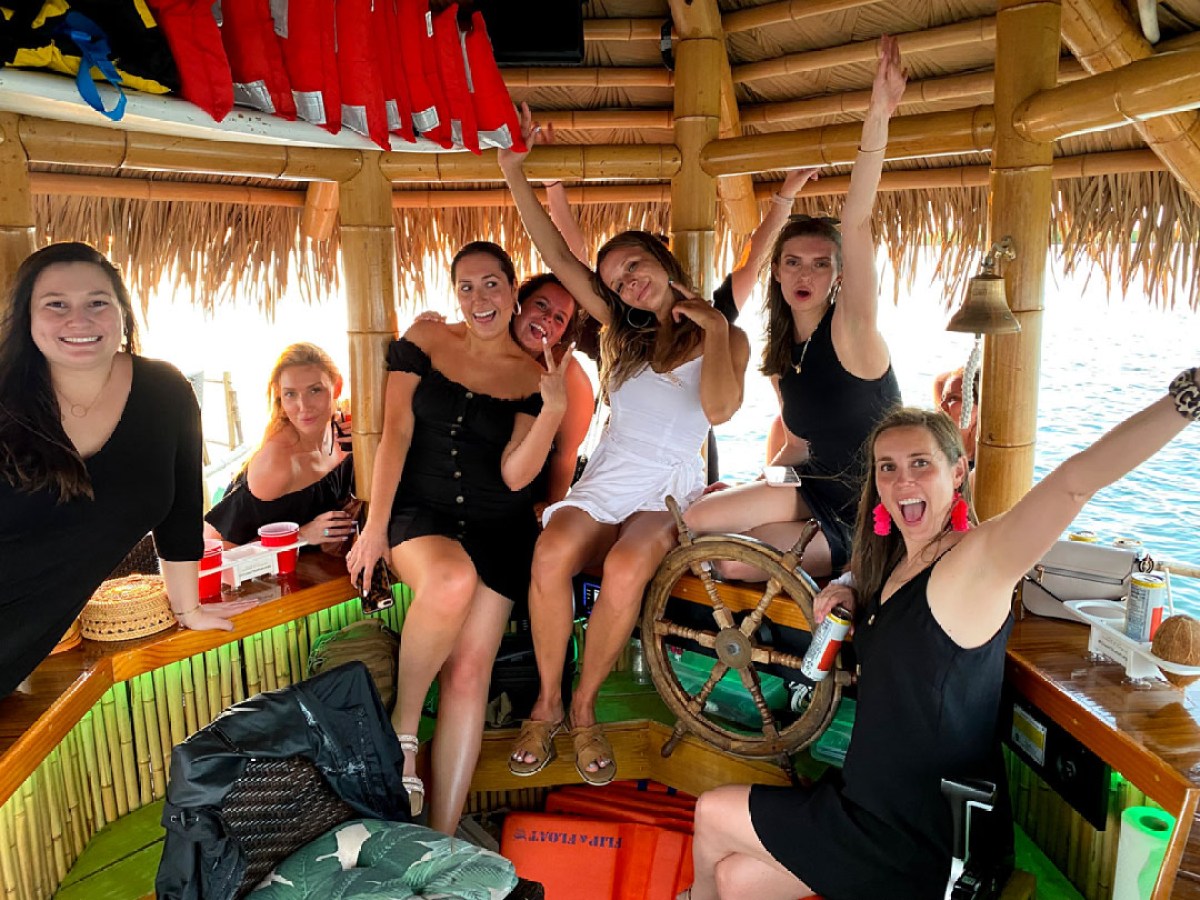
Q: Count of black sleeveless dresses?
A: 2